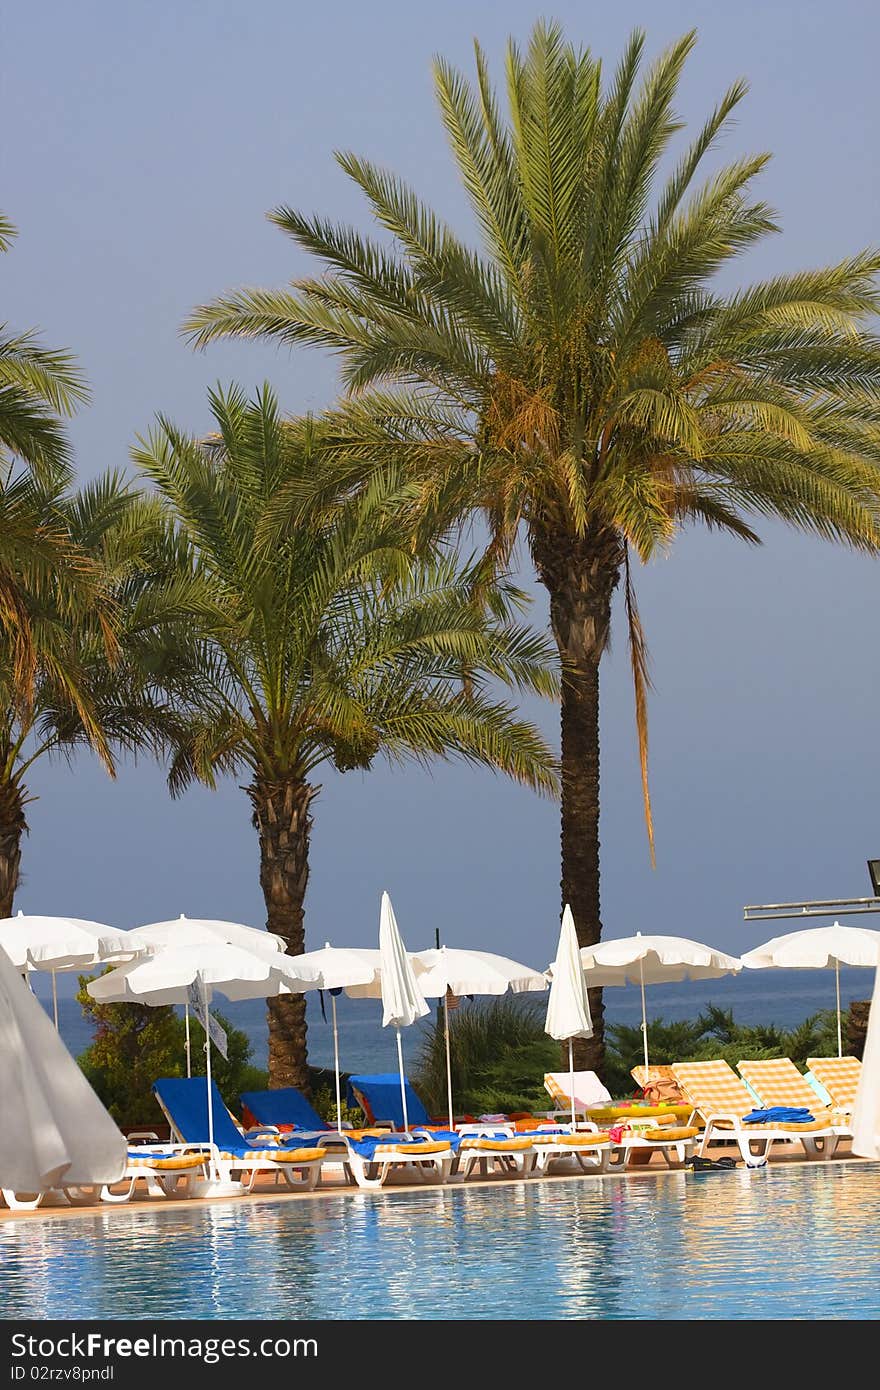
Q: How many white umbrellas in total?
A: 11